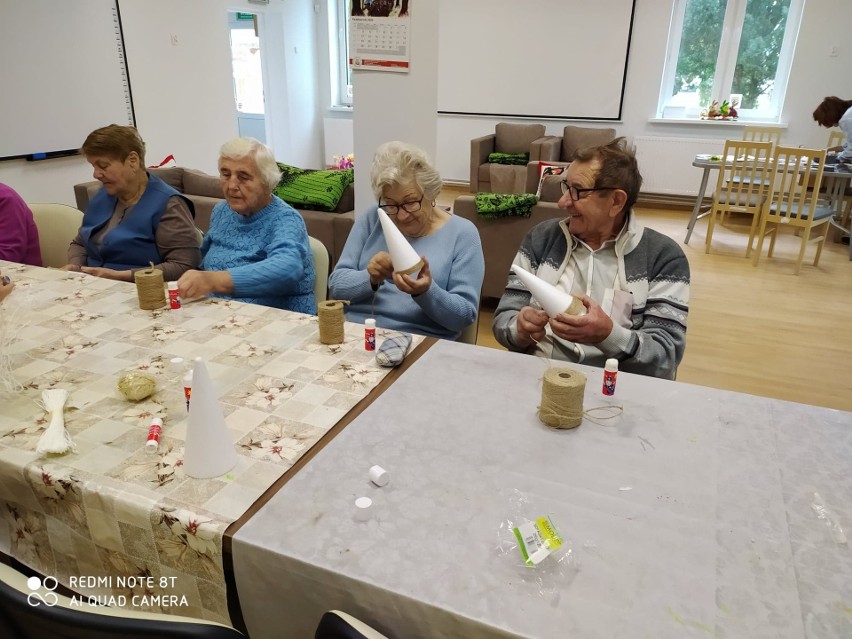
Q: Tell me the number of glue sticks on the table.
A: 5